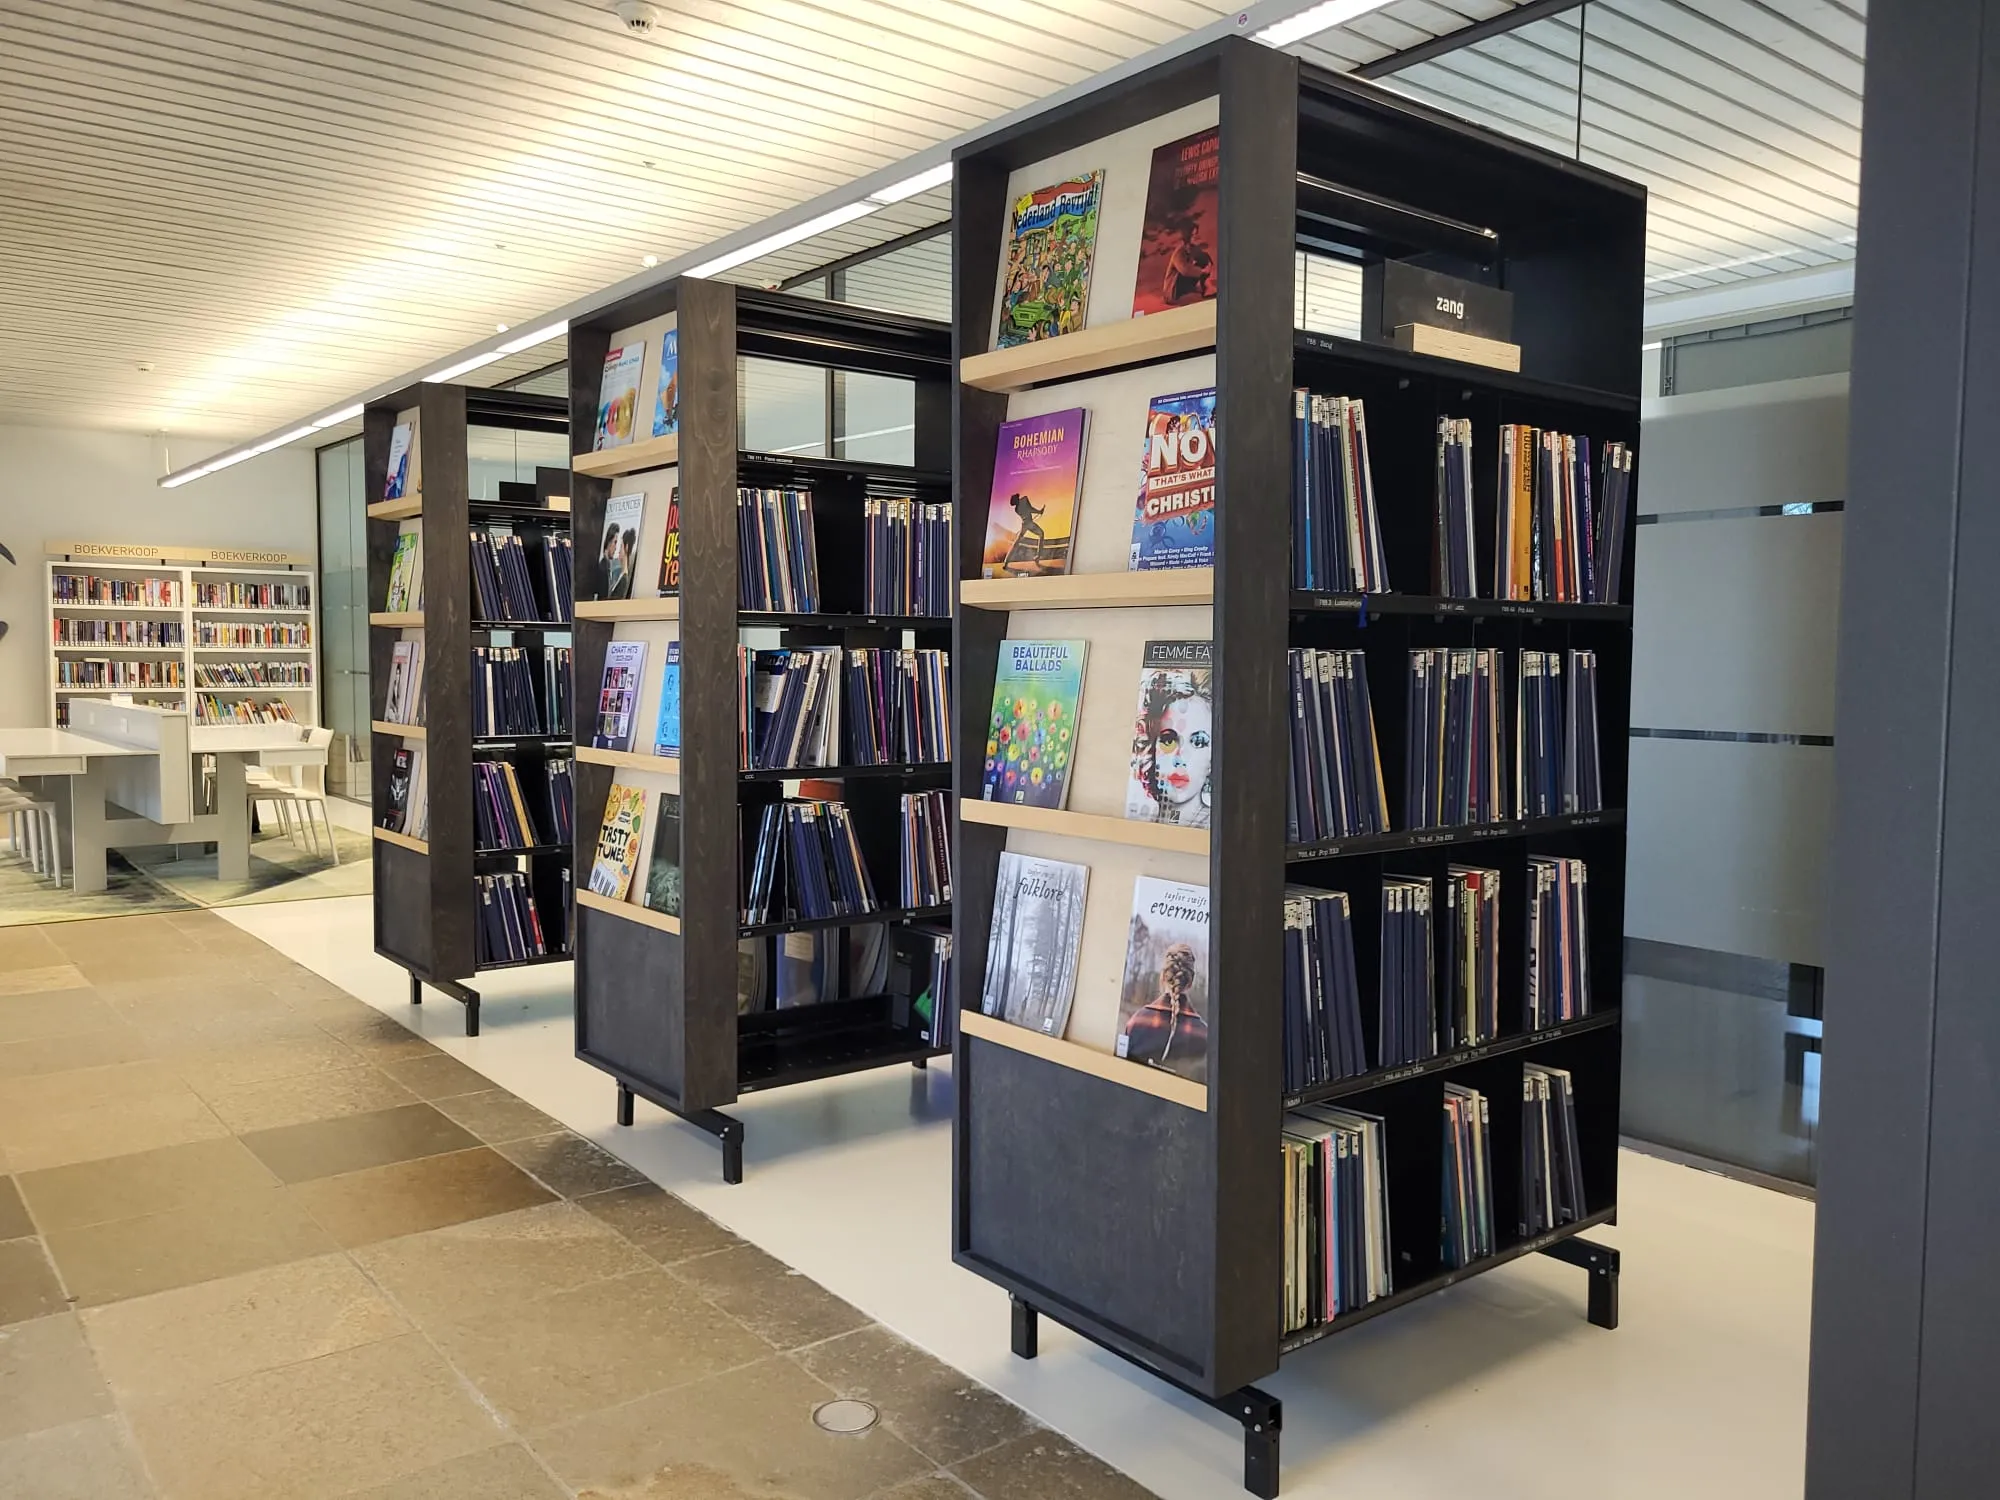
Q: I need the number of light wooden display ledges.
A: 12